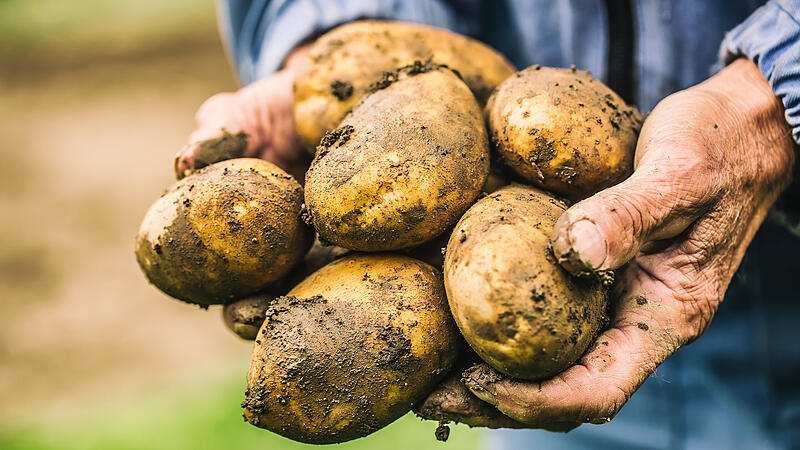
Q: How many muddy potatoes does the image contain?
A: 6